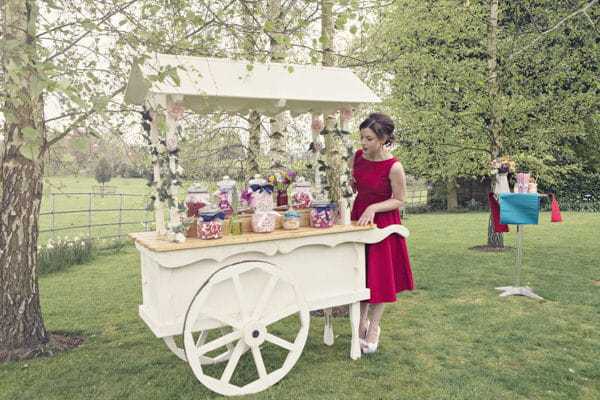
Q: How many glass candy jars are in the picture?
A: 8